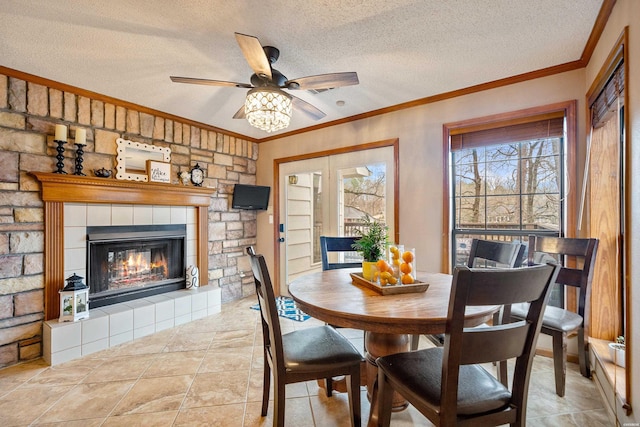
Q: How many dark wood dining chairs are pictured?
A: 5